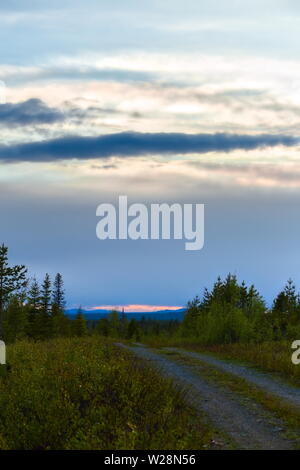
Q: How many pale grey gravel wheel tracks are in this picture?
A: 2